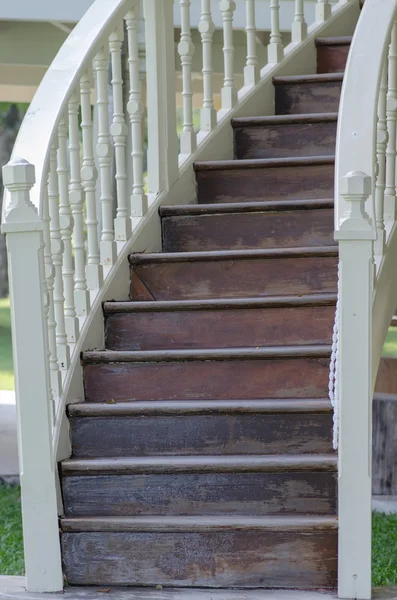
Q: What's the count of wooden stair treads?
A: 11